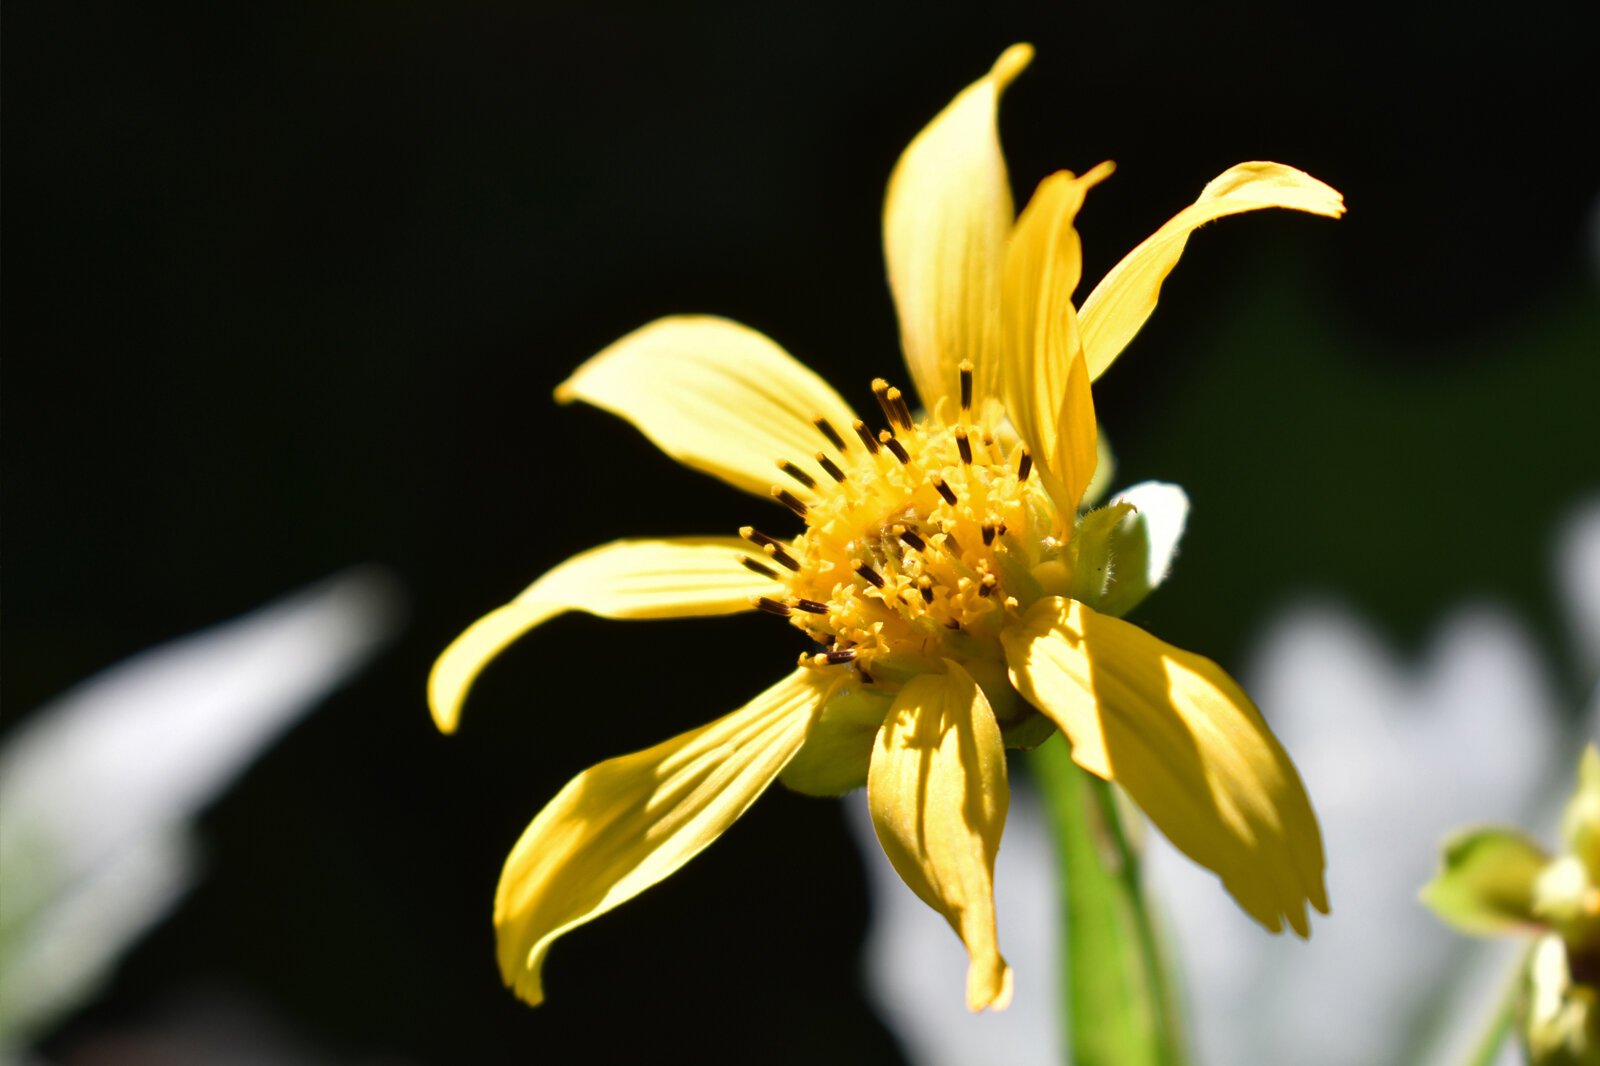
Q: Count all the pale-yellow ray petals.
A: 8